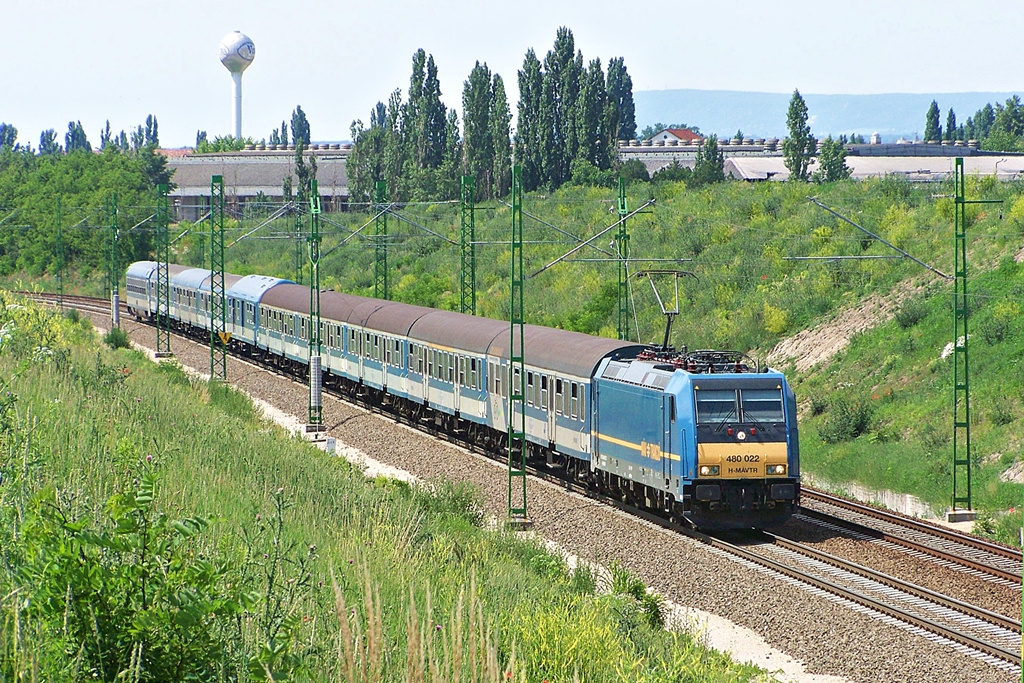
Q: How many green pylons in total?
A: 13